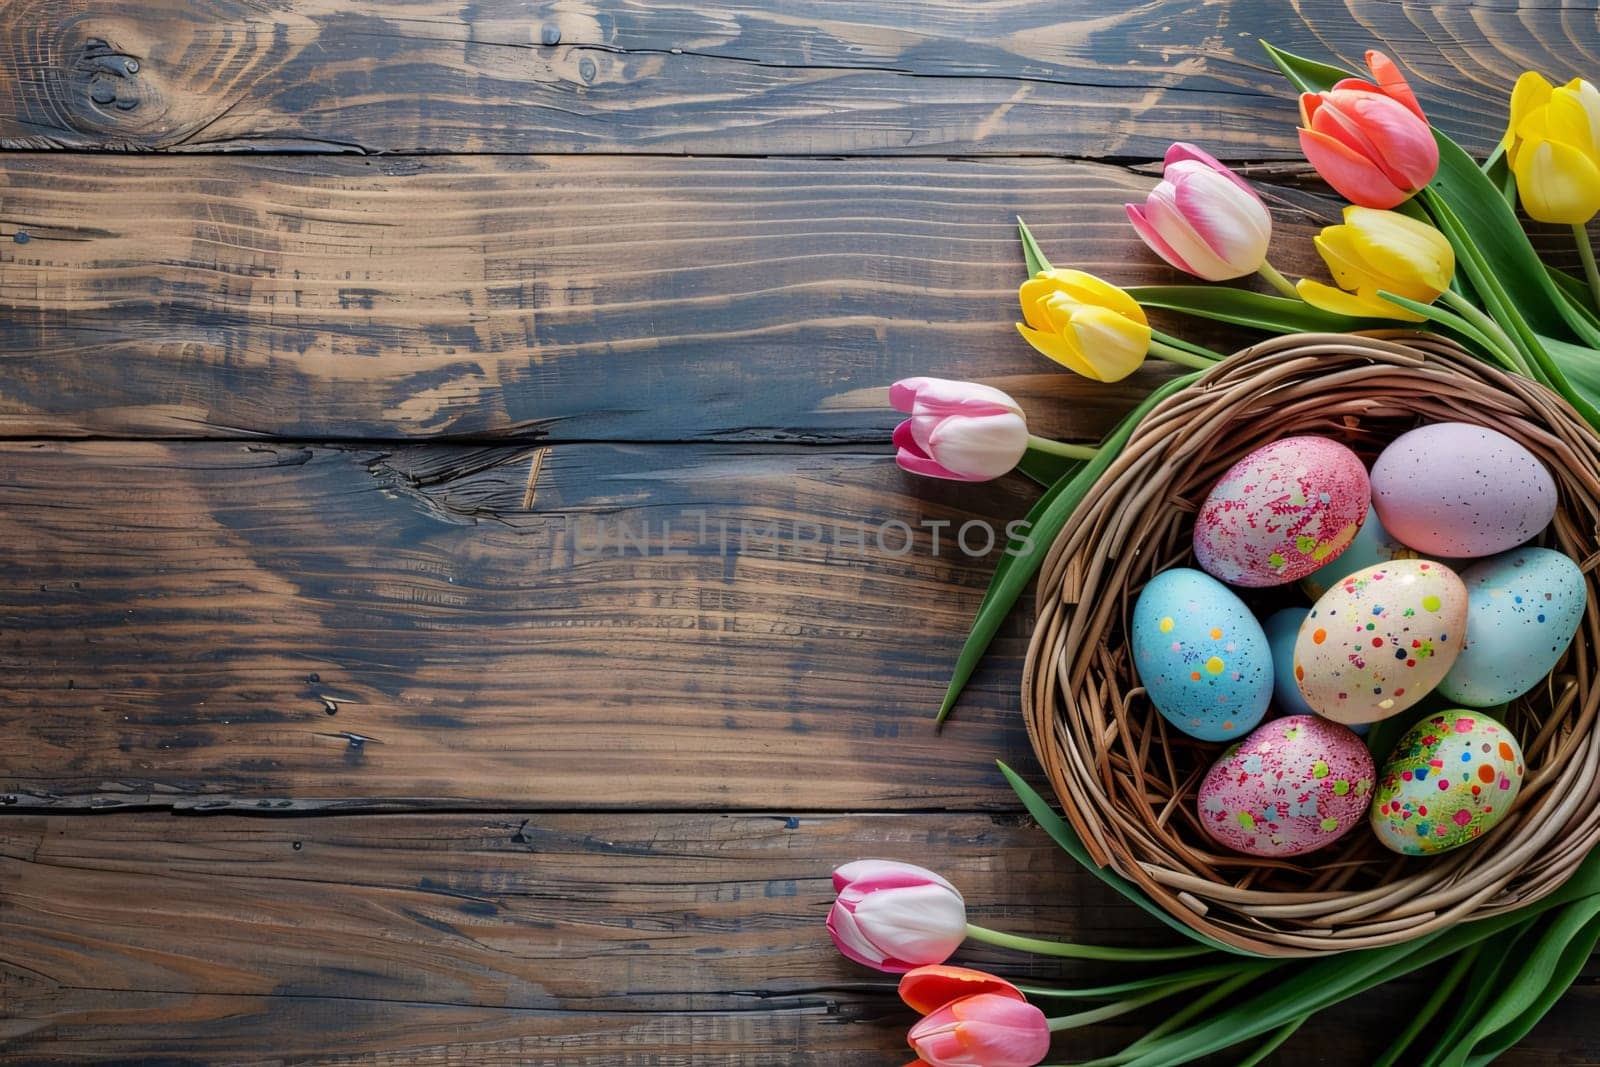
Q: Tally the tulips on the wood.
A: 8